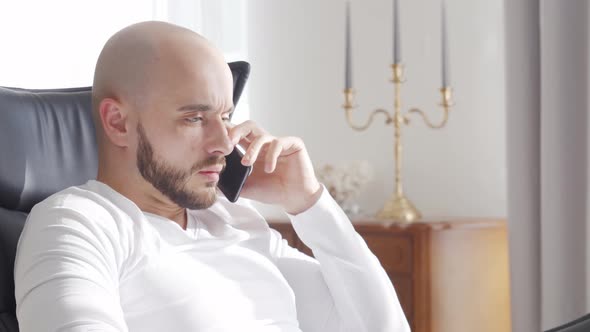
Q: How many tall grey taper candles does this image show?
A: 3